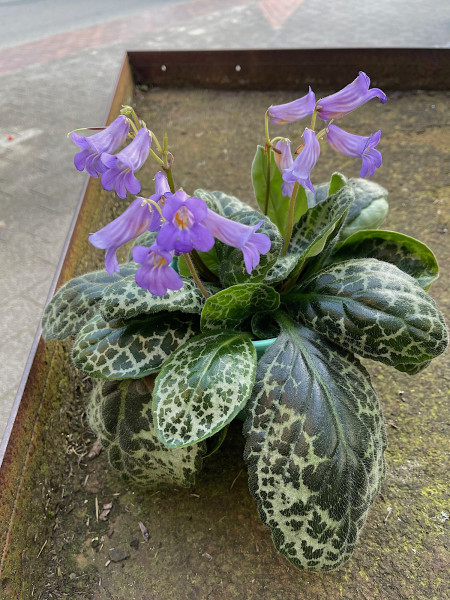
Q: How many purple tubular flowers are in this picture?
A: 12